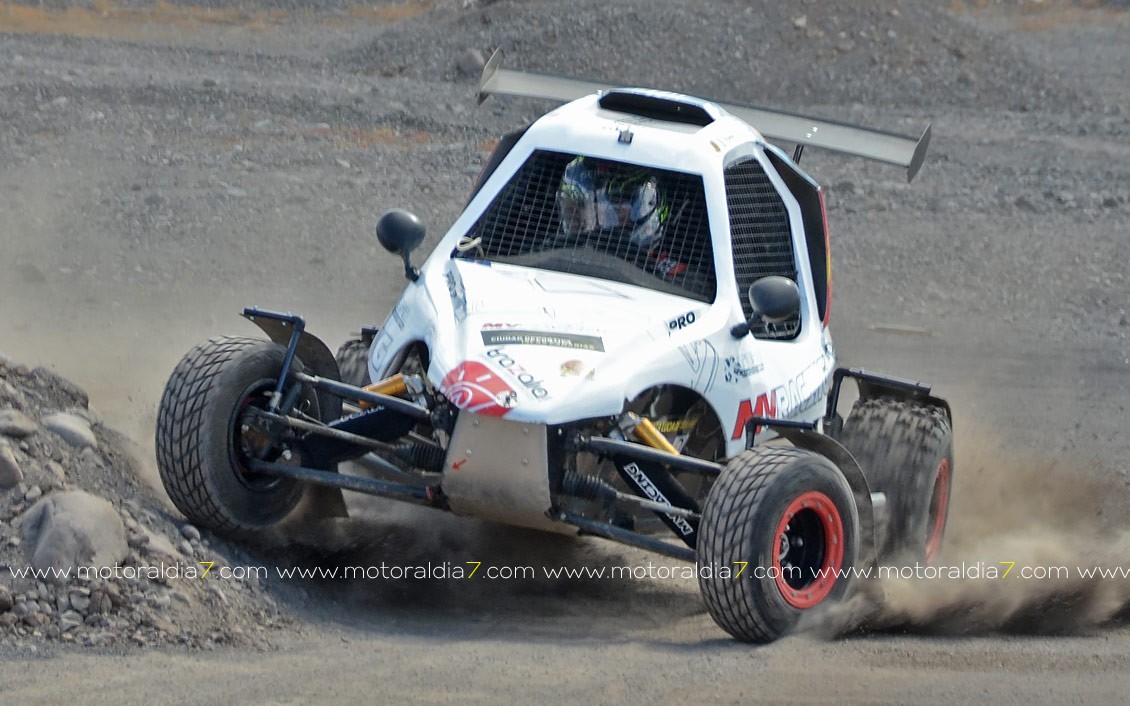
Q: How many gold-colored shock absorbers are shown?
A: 2